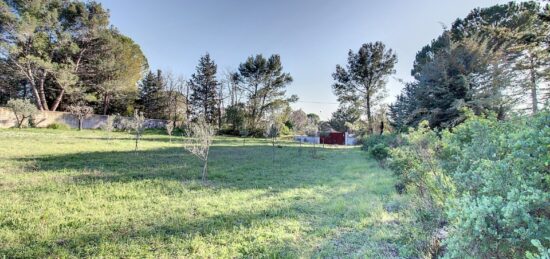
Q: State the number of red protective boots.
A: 0